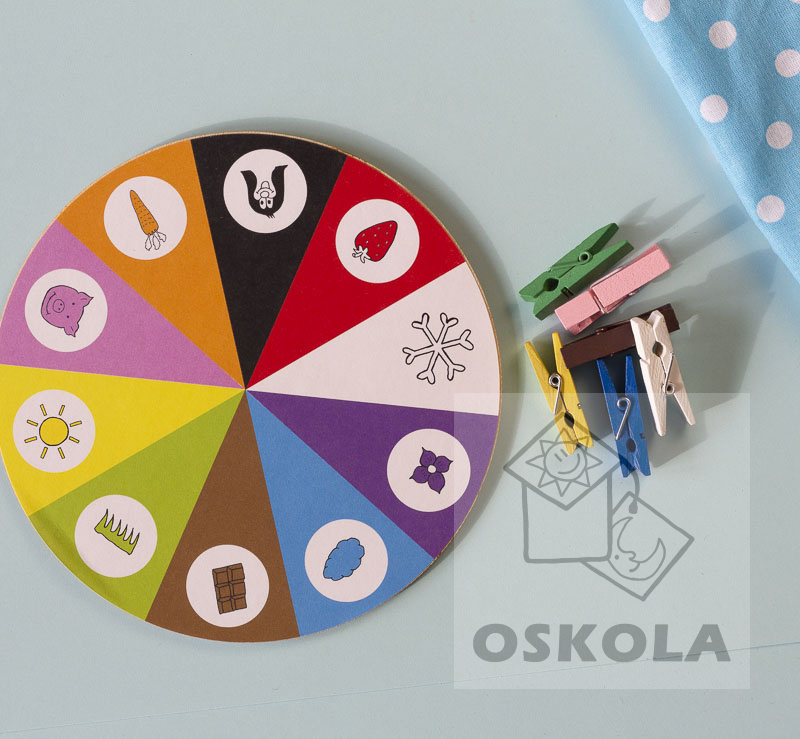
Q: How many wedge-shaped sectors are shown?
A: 10